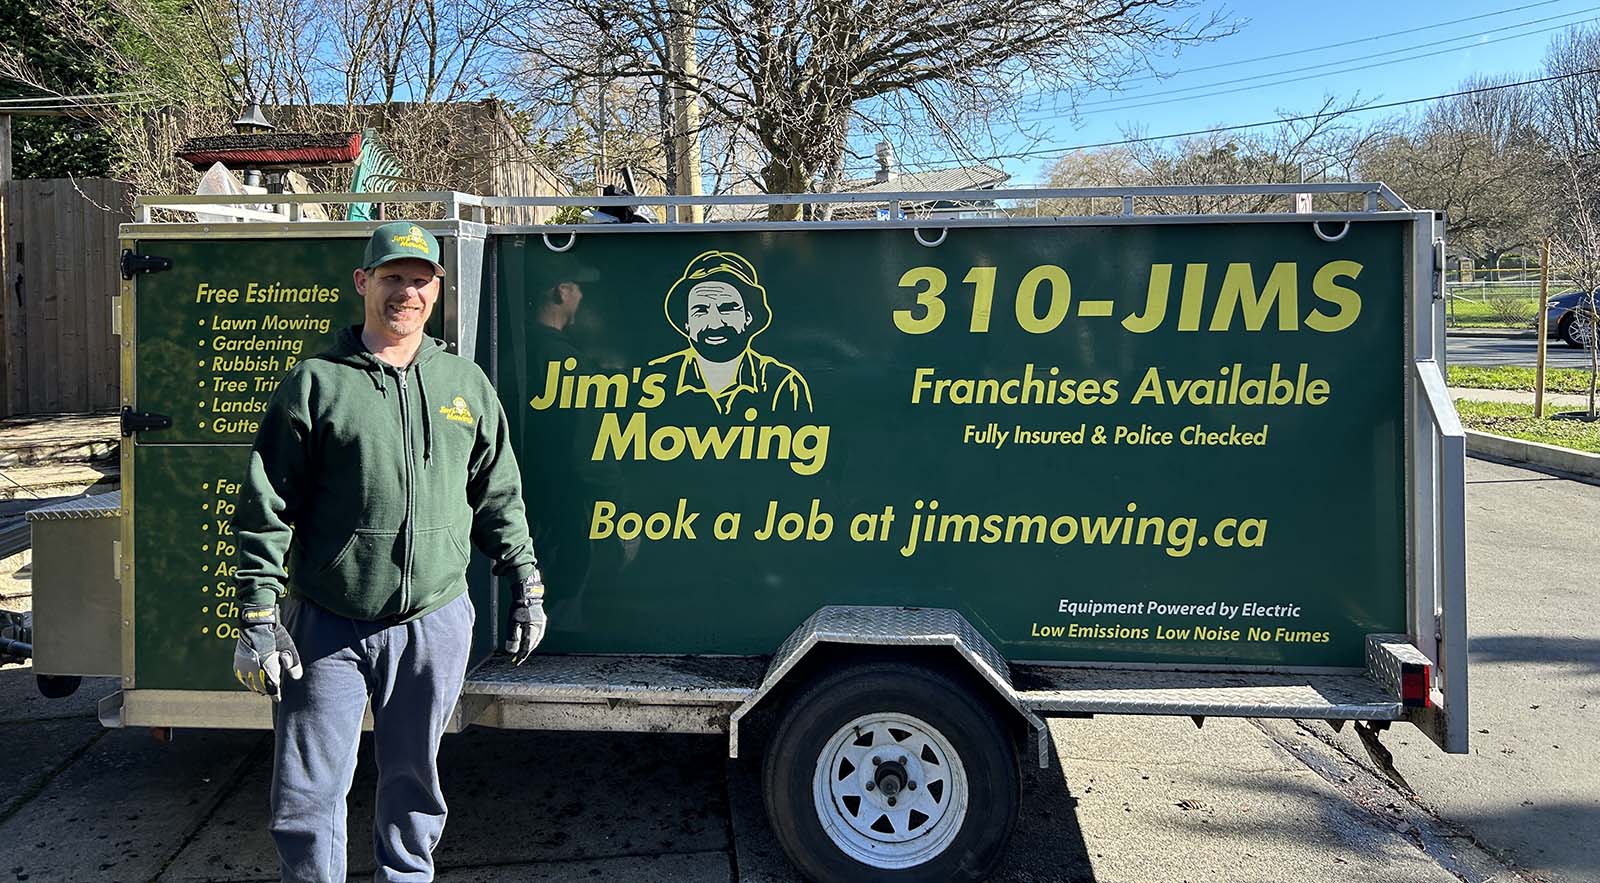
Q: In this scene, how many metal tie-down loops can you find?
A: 3